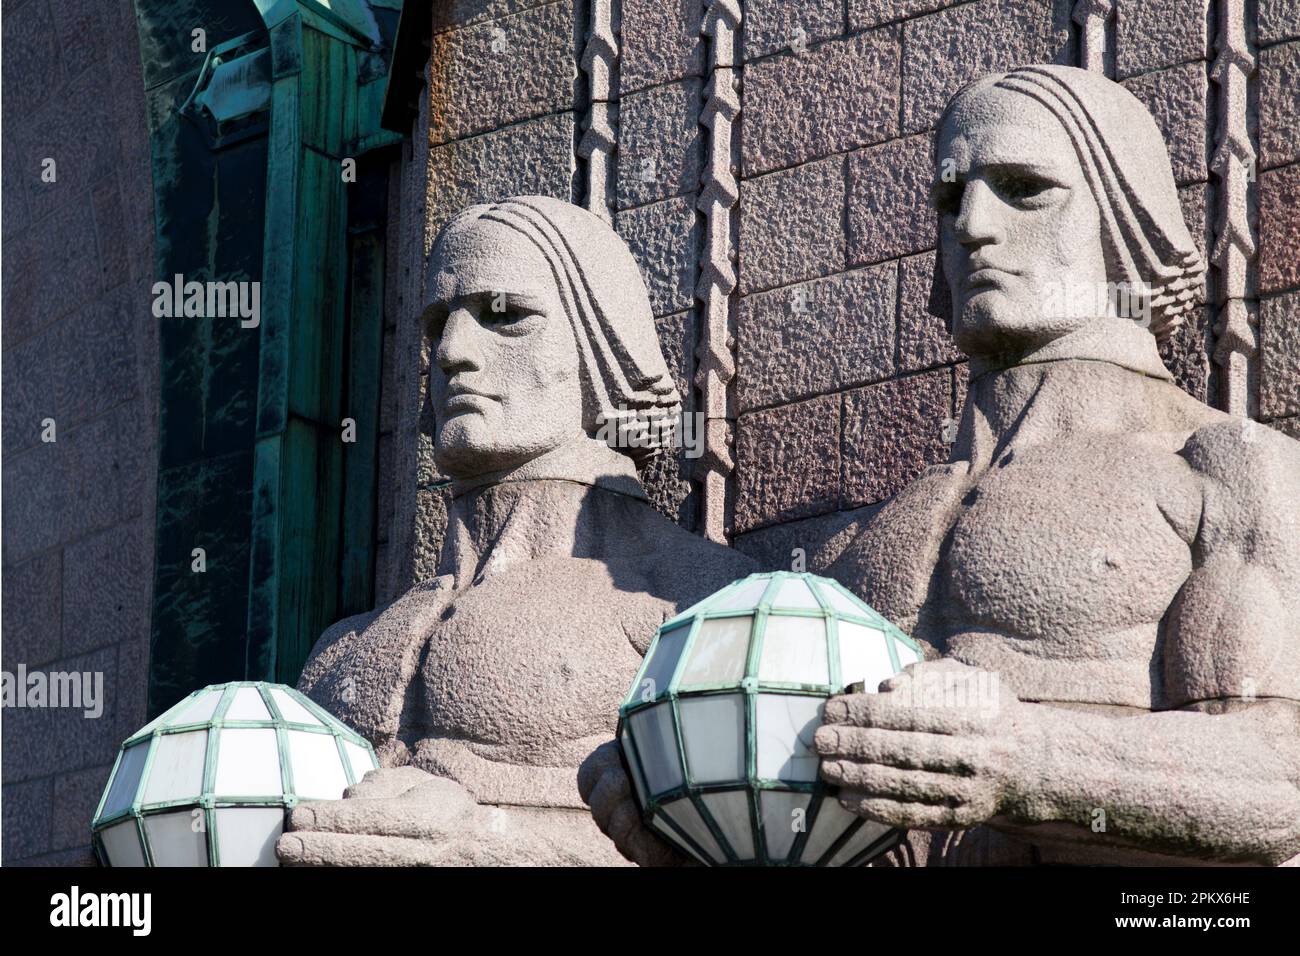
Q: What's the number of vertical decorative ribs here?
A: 4